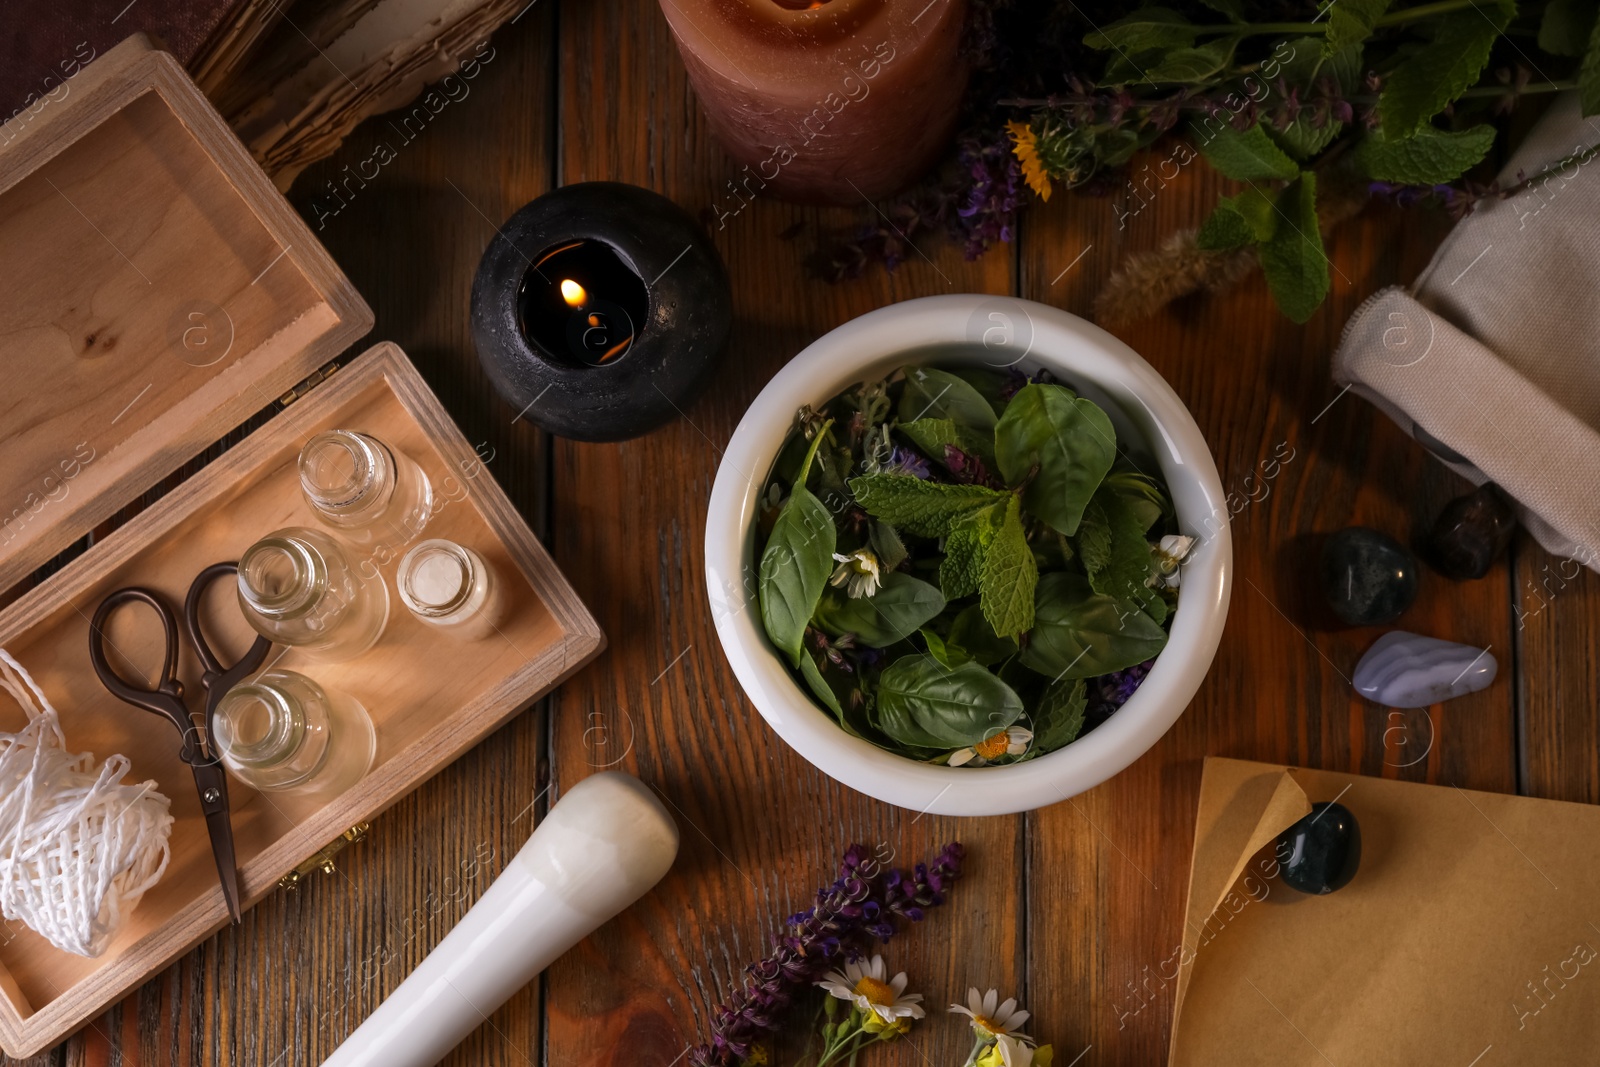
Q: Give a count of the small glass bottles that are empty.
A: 3